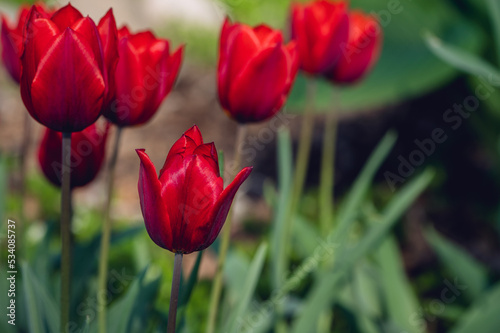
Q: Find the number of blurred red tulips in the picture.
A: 6